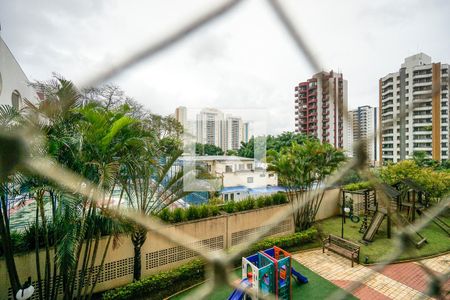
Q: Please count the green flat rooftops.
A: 0